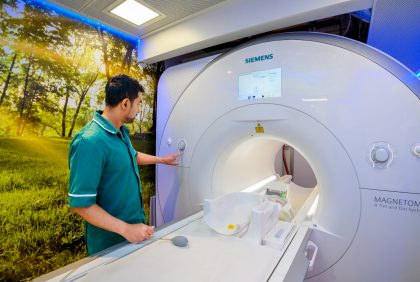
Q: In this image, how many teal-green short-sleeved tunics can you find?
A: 1